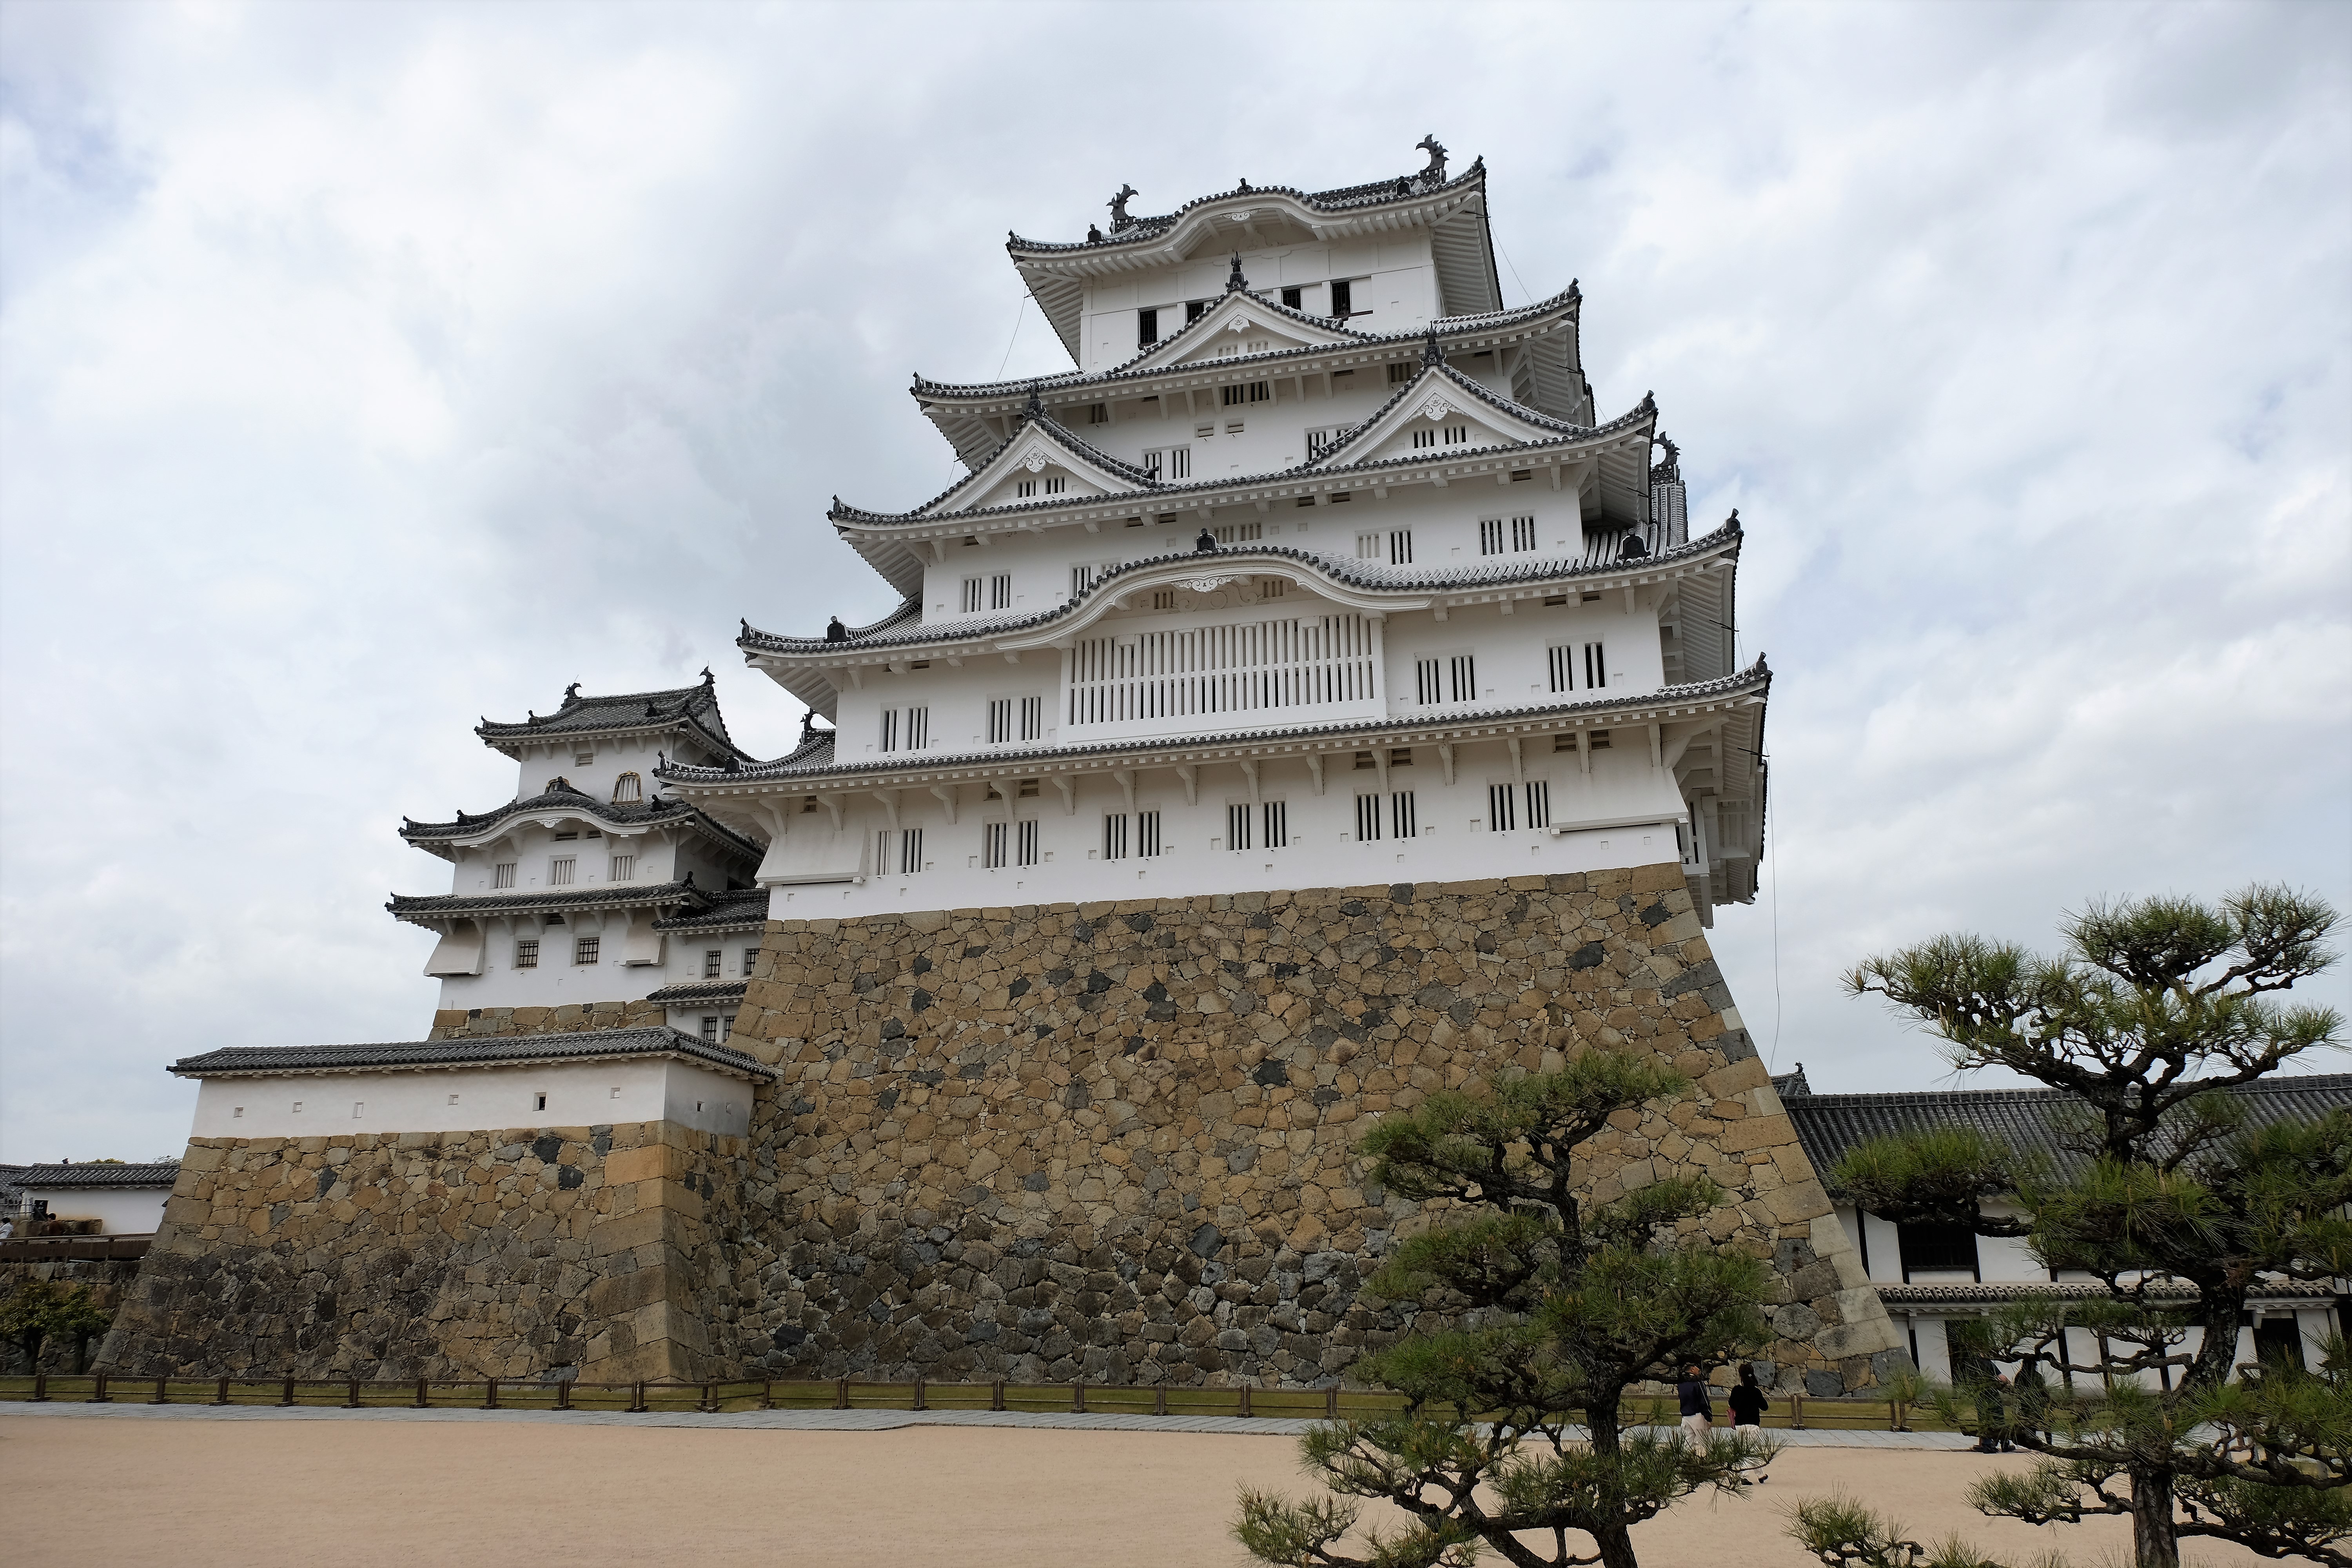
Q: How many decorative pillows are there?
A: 0